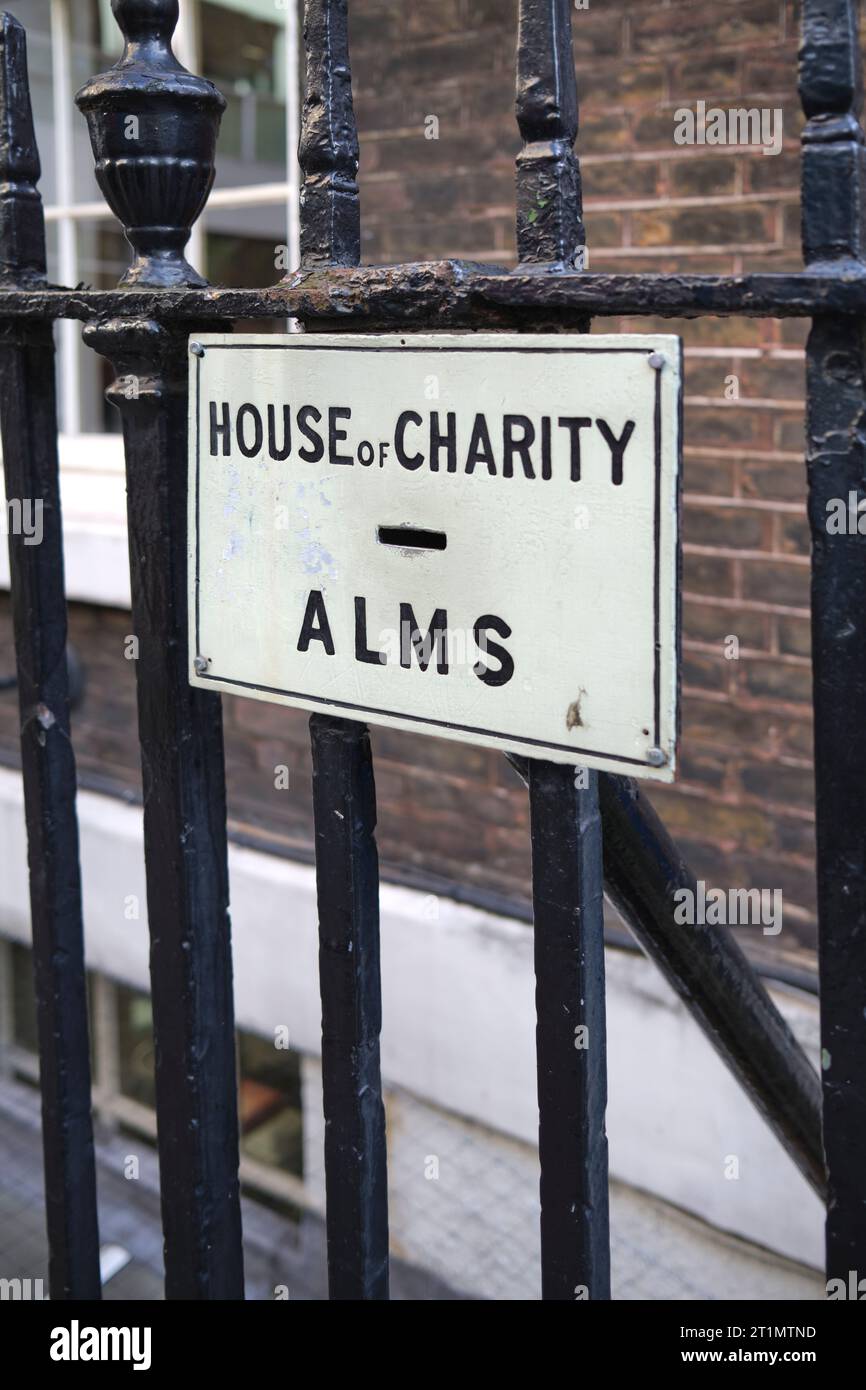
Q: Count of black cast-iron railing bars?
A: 5